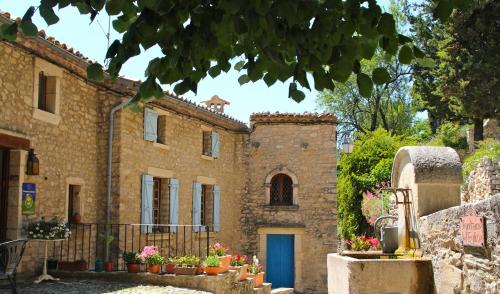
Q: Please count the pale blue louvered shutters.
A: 6